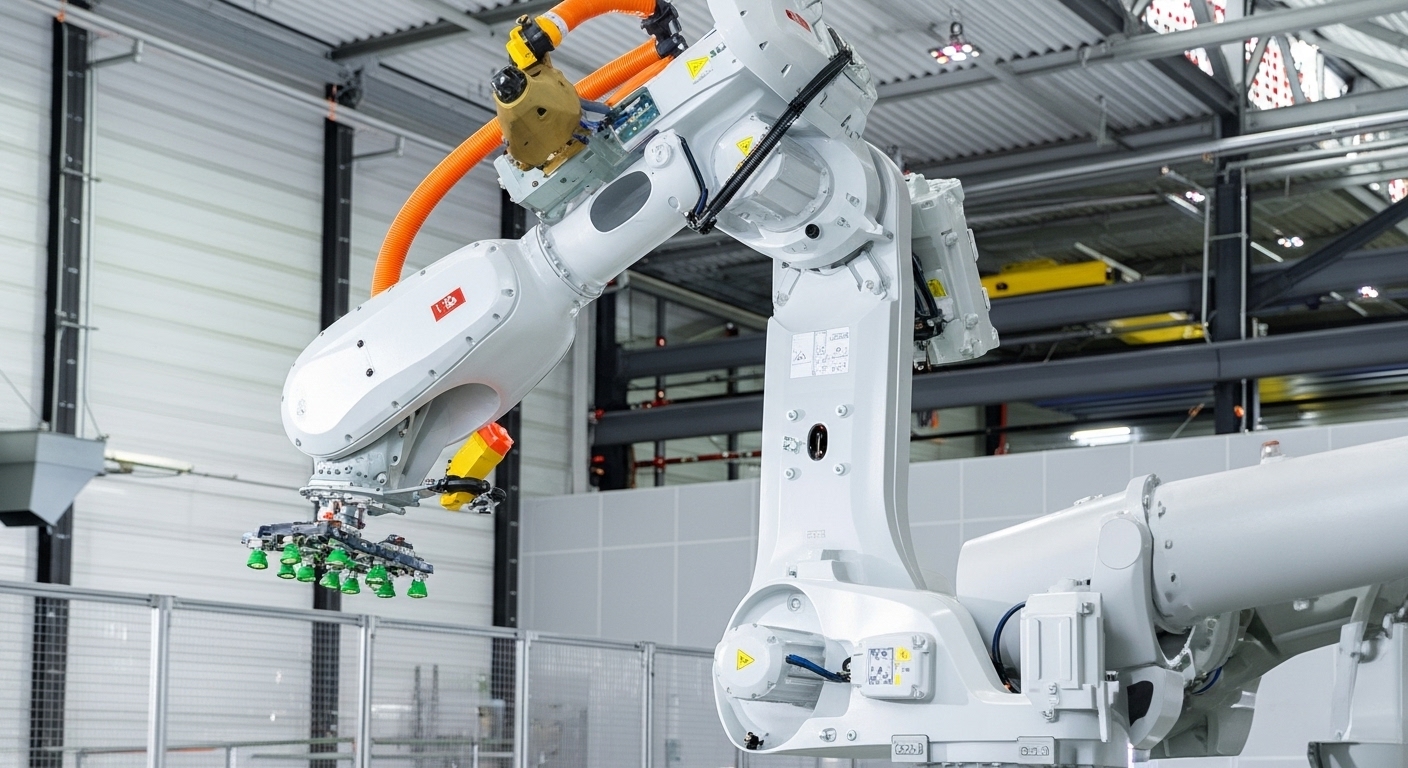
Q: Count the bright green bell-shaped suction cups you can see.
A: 10